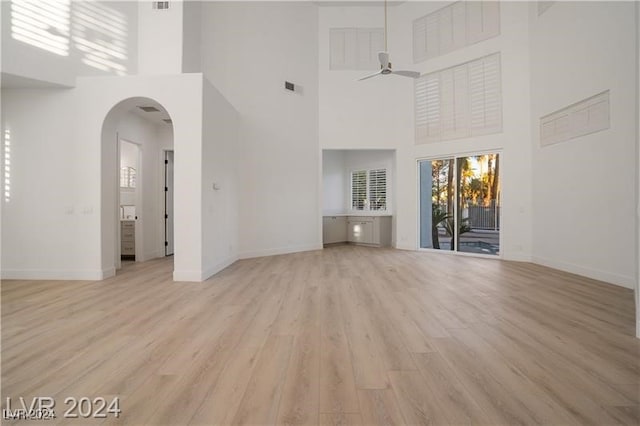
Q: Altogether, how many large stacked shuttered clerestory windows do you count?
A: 2